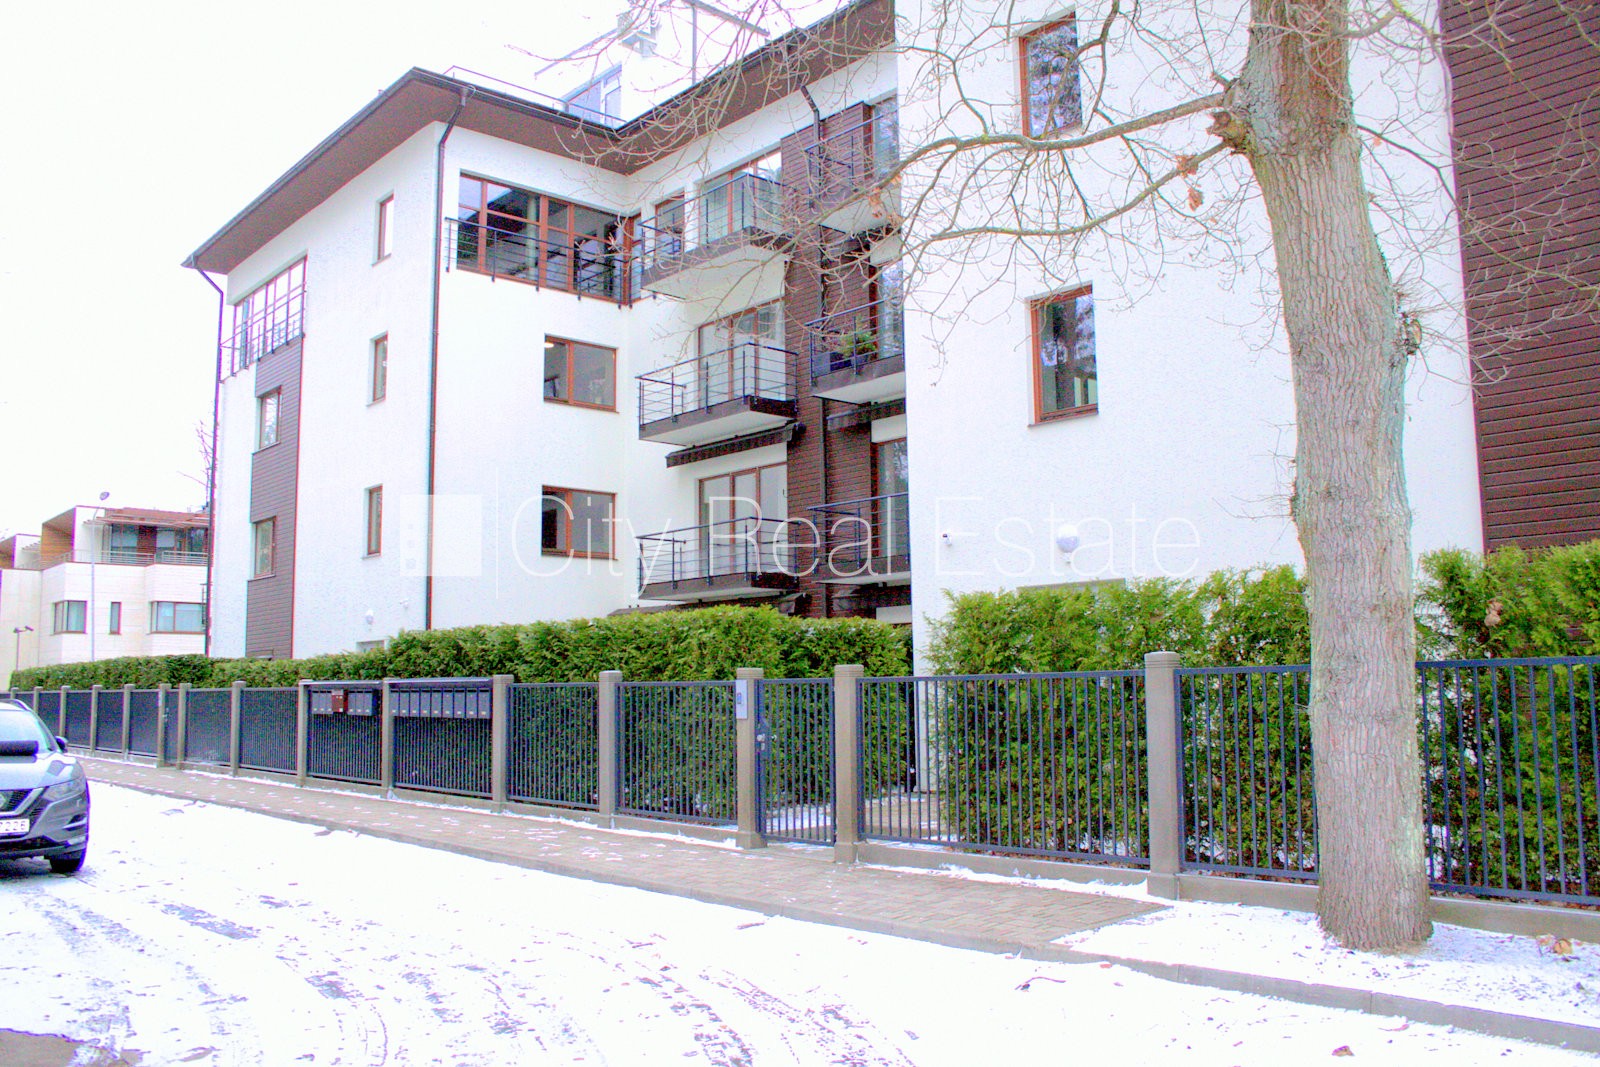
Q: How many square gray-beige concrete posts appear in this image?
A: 15